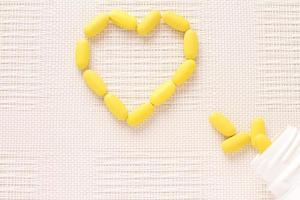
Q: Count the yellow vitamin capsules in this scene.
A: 15